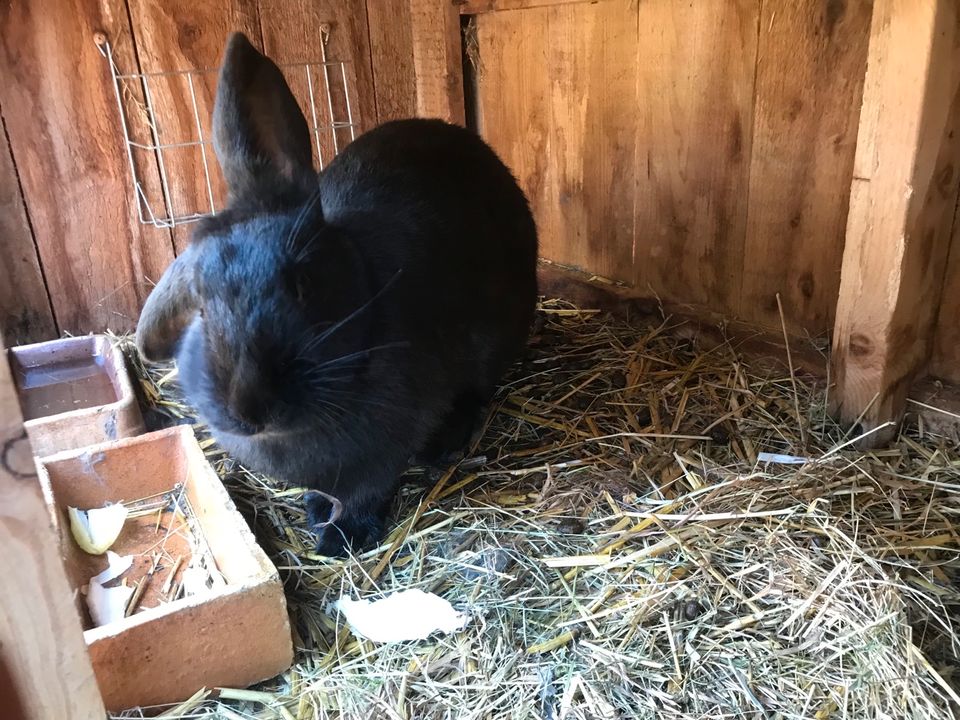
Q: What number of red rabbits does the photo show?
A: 0